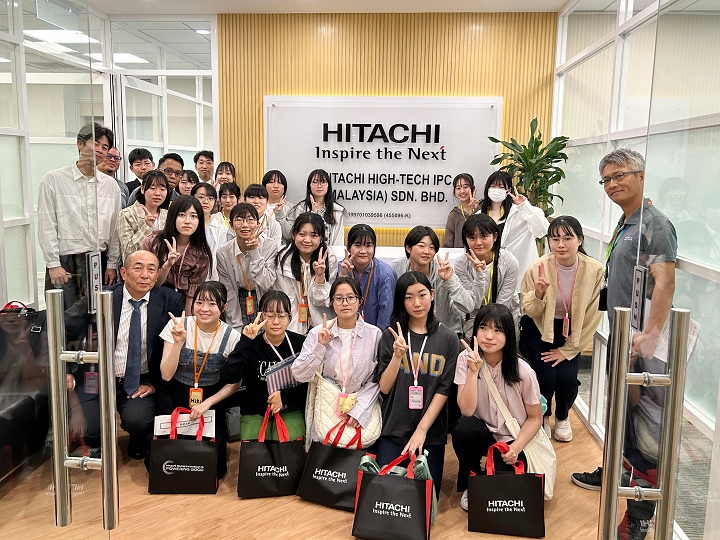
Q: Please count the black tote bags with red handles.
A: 5